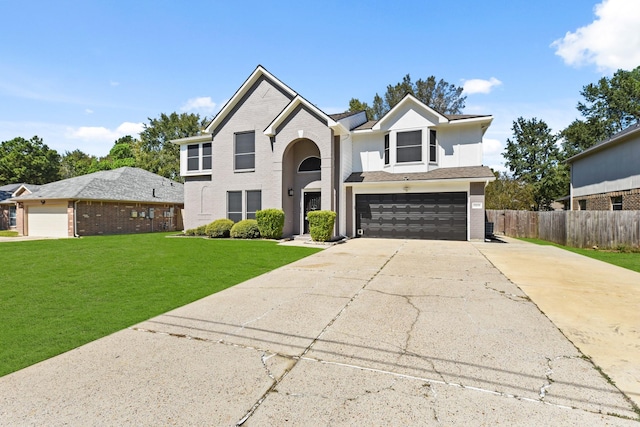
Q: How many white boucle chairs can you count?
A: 0